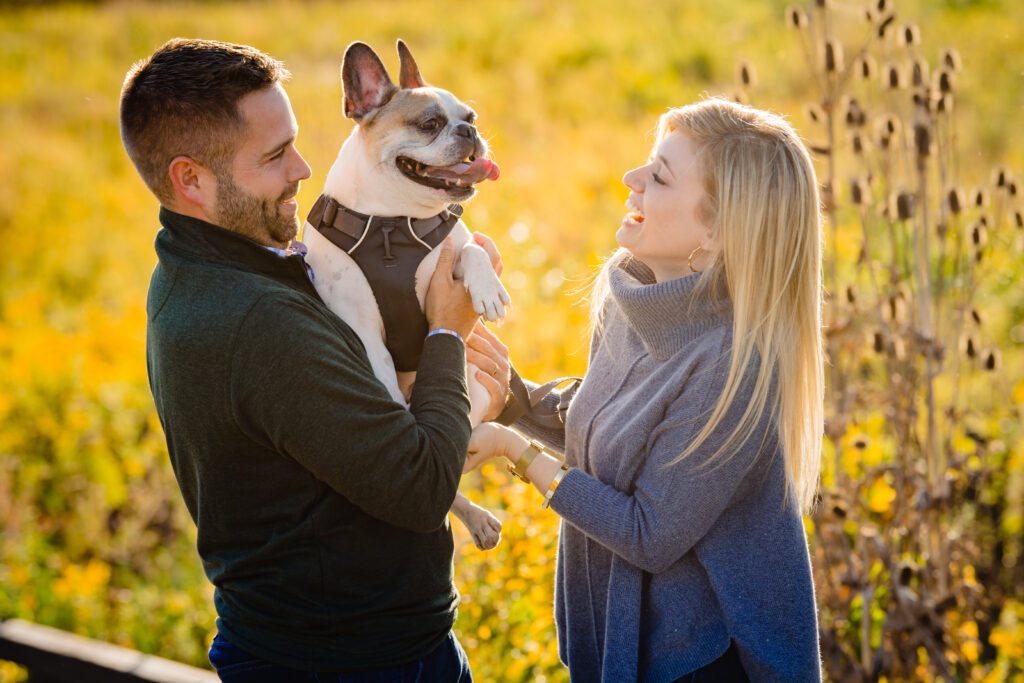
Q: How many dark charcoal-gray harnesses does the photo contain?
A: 1